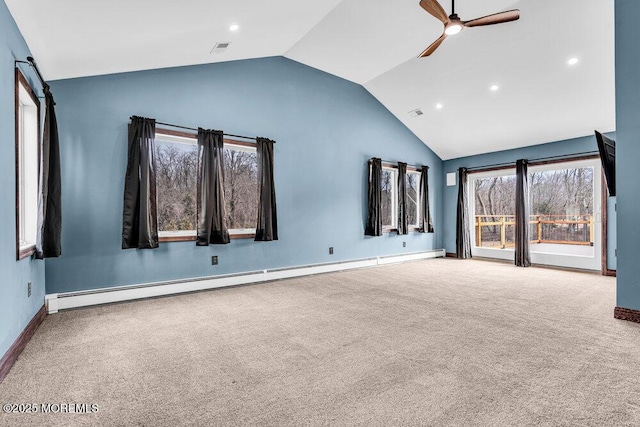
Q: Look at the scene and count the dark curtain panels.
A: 9